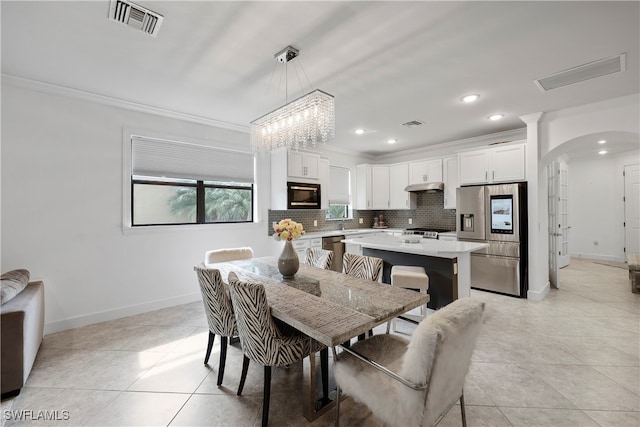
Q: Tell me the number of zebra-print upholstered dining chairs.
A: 4